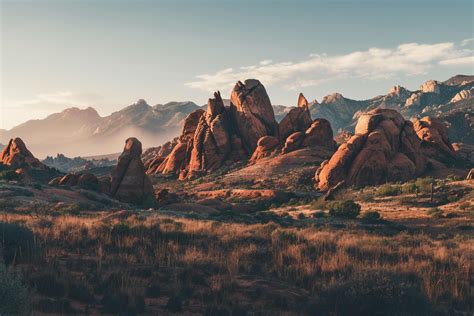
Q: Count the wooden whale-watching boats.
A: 0